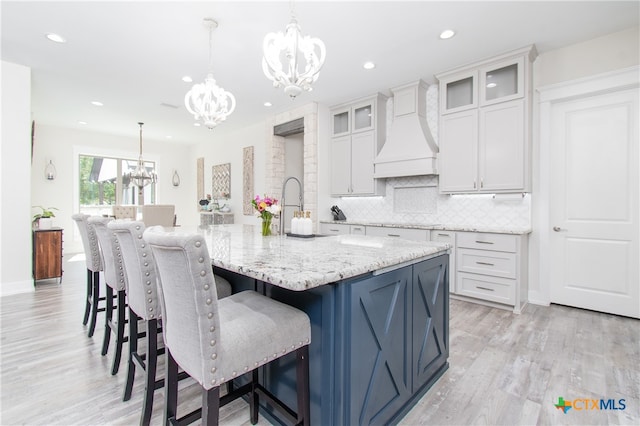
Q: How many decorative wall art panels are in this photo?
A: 3